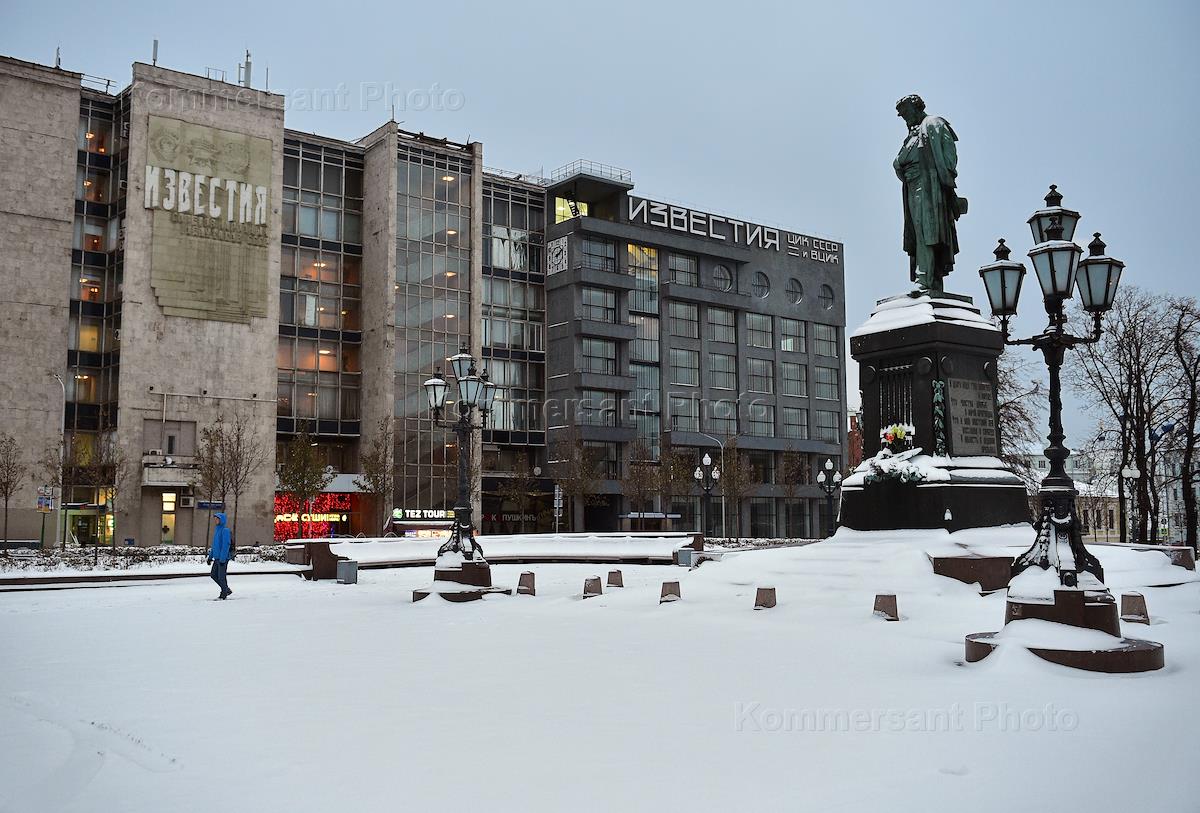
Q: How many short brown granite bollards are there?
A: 7